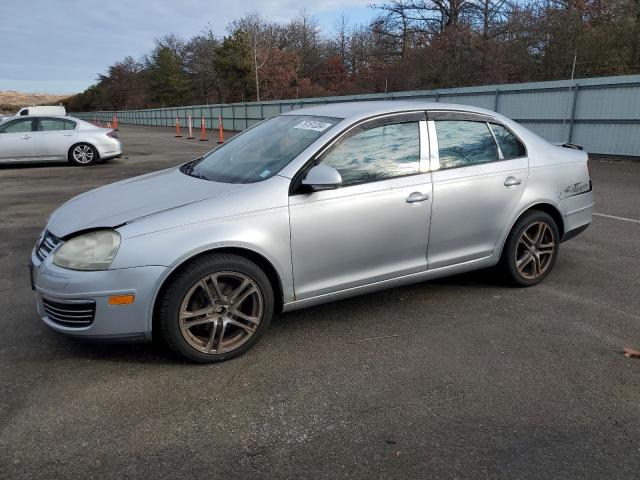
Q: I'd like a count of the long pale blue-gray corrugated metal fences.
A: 1